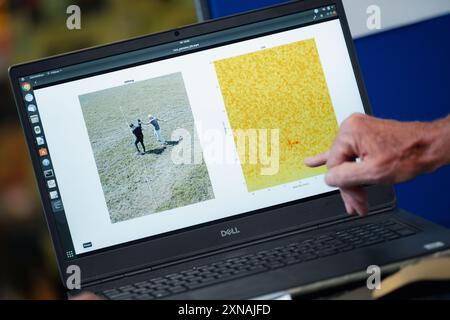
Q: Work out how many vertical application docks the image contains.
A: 1